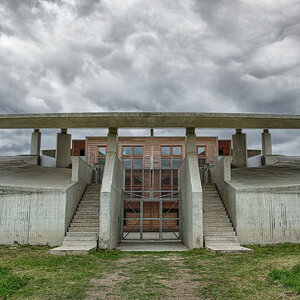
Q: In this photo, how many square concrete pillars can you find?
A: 6